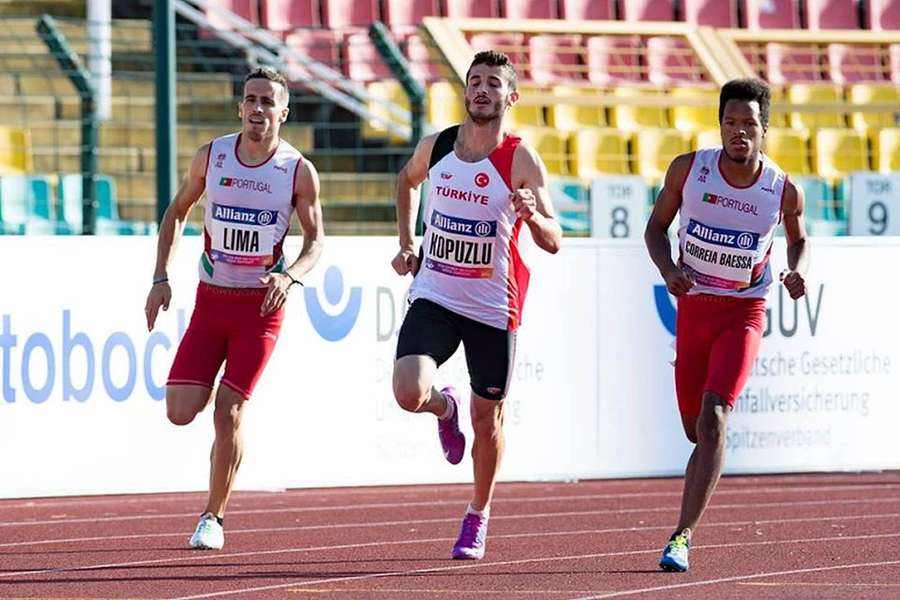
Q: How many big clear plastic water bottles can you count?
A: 0